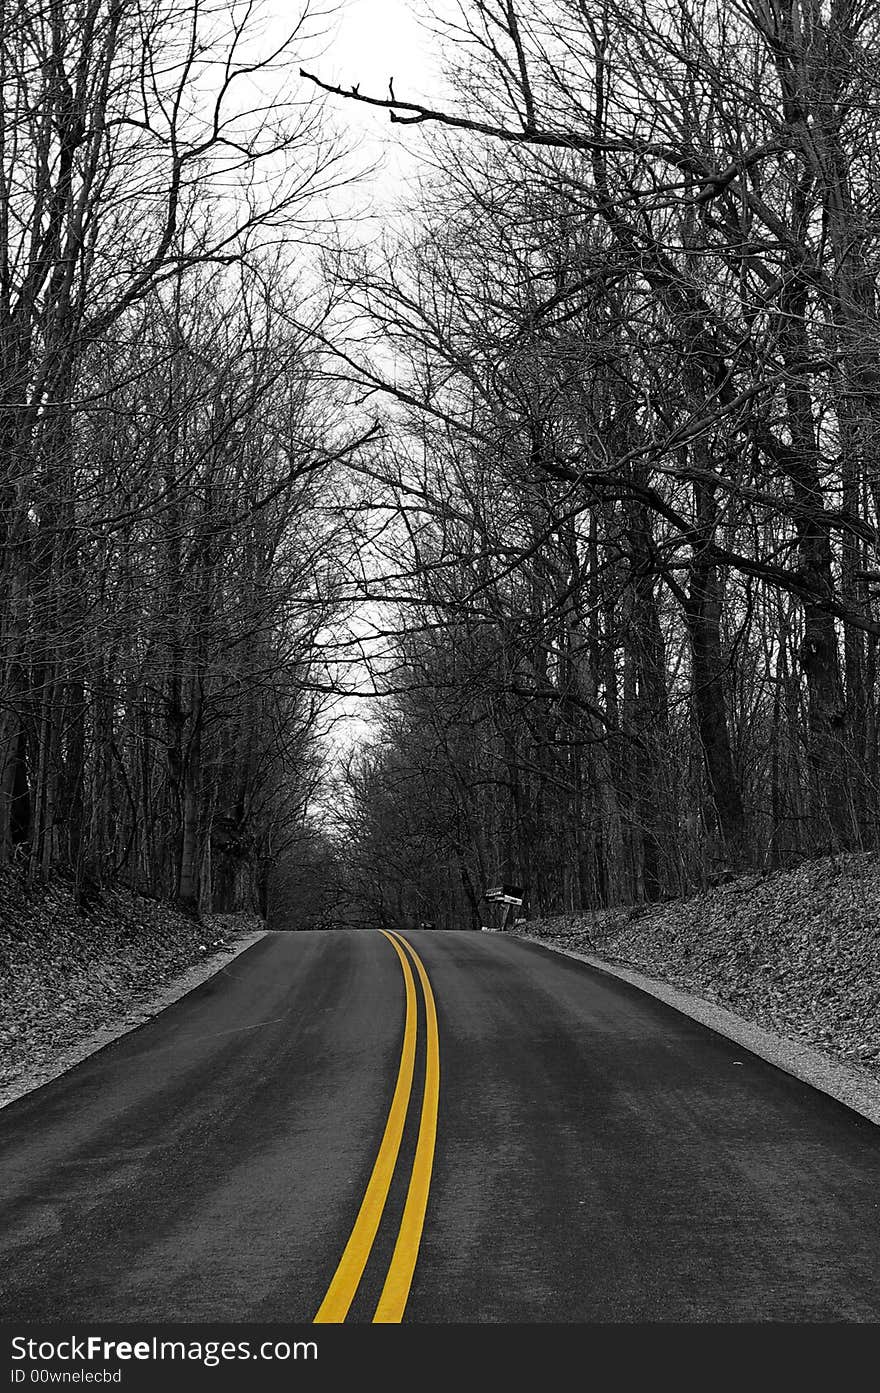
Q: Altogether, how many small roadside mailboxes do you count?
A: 1